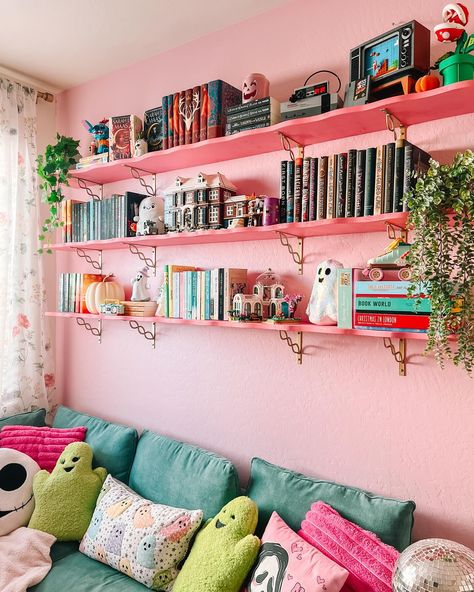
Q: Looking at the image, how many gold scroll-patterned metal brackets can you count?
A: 12